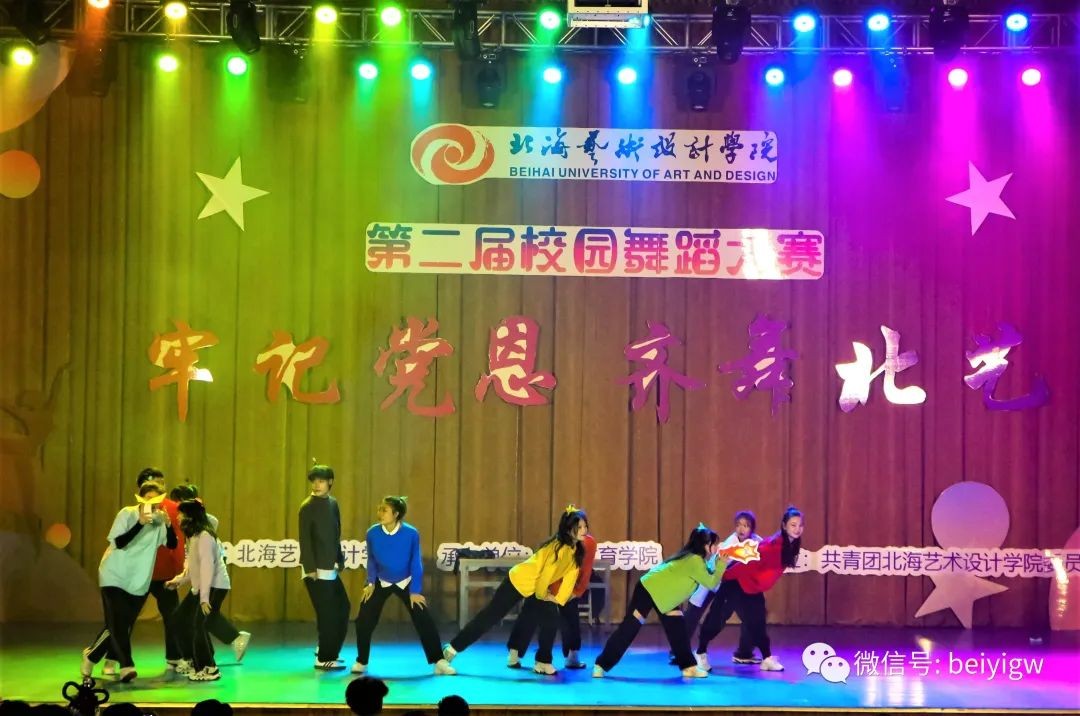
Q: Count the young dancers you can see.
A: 11